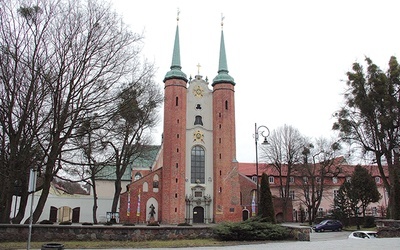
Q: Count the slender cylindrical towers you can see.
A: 2